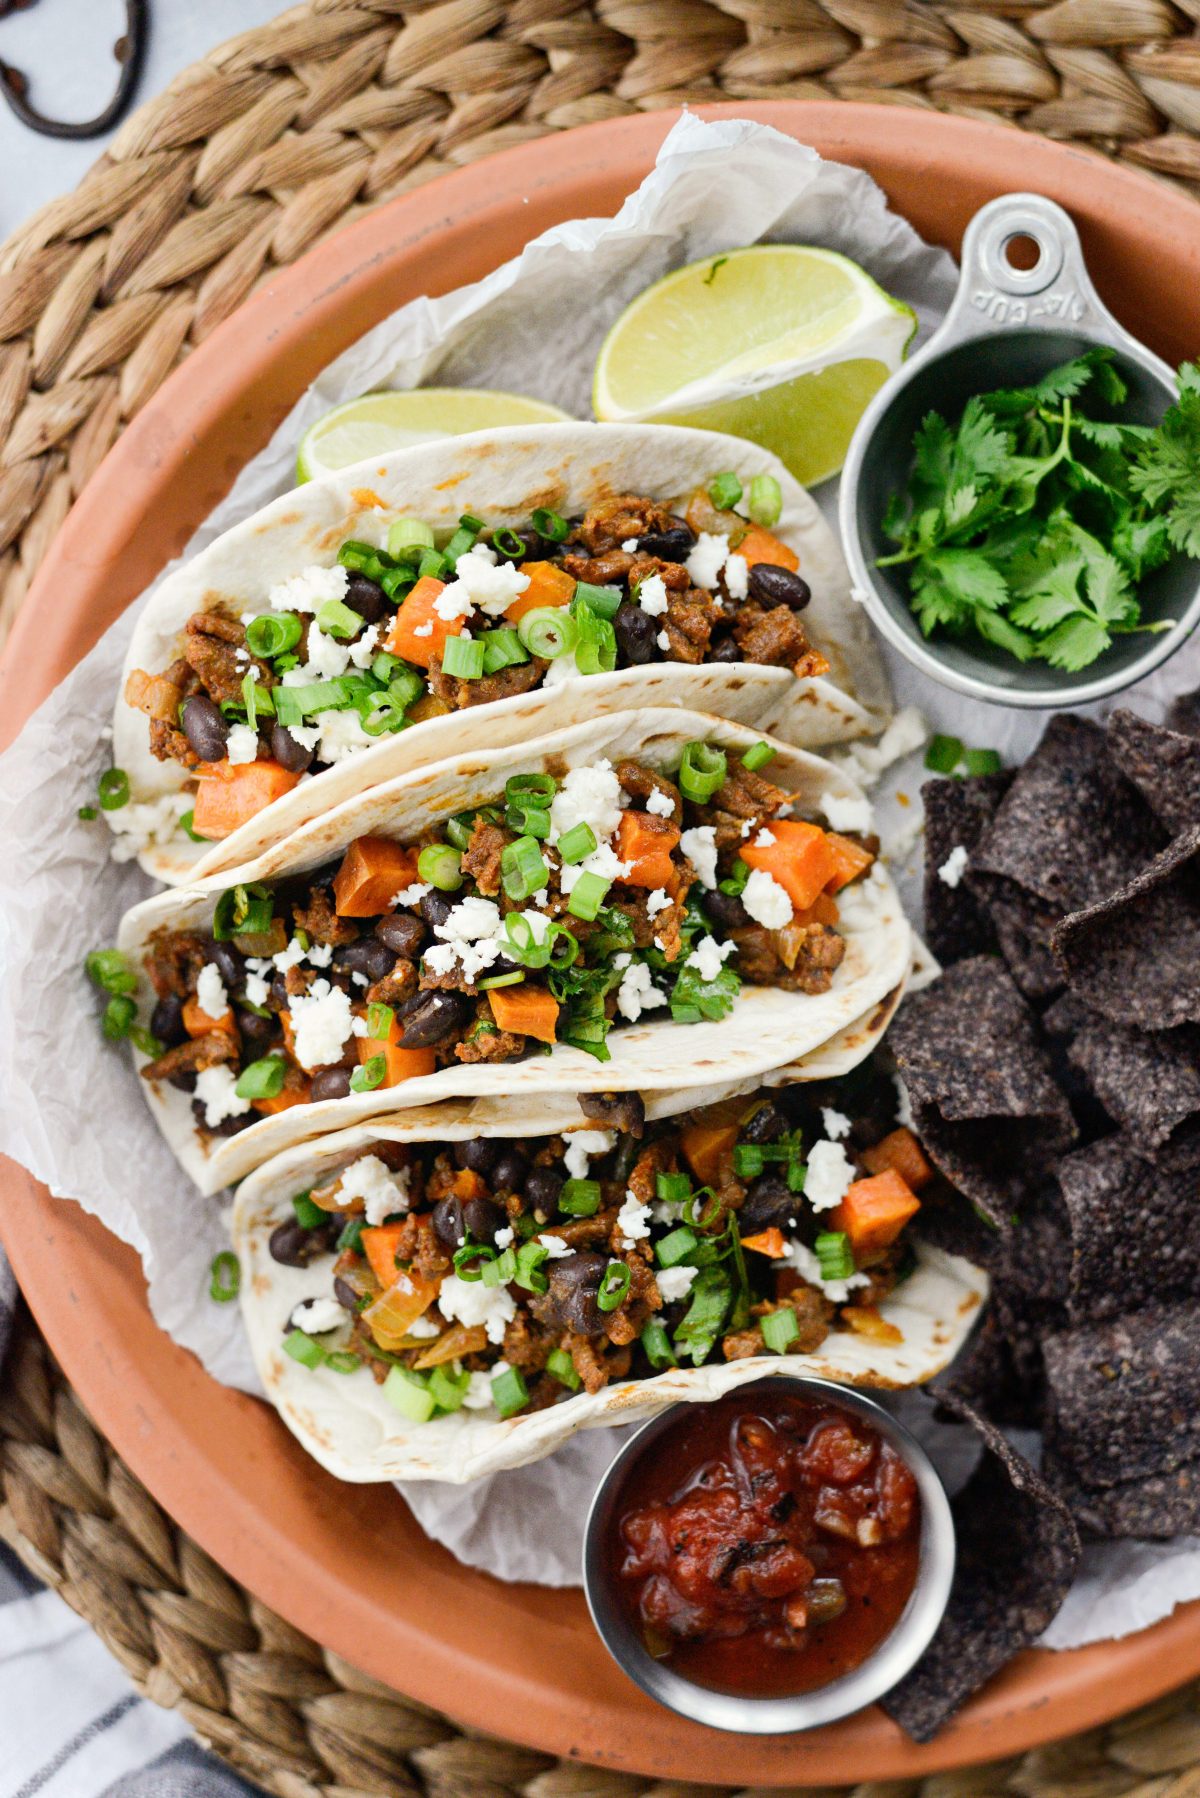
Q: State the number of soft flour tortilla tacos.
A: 3